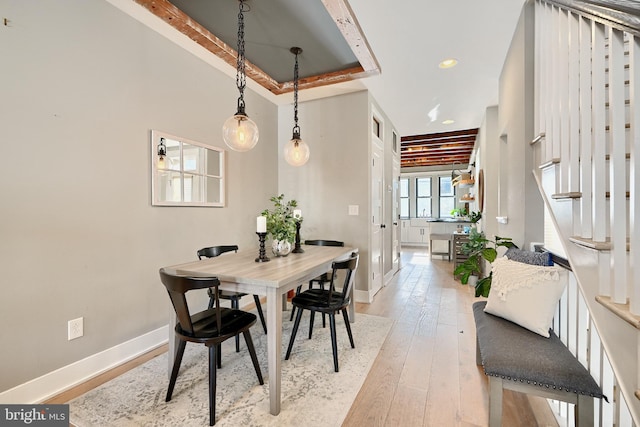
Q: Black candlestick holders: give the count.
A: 2